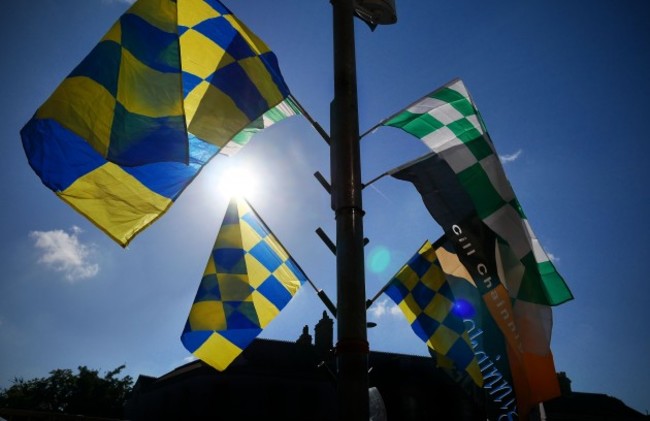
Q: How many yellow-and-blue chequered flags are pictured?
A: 3